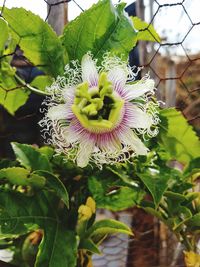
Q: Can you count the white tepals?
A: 10